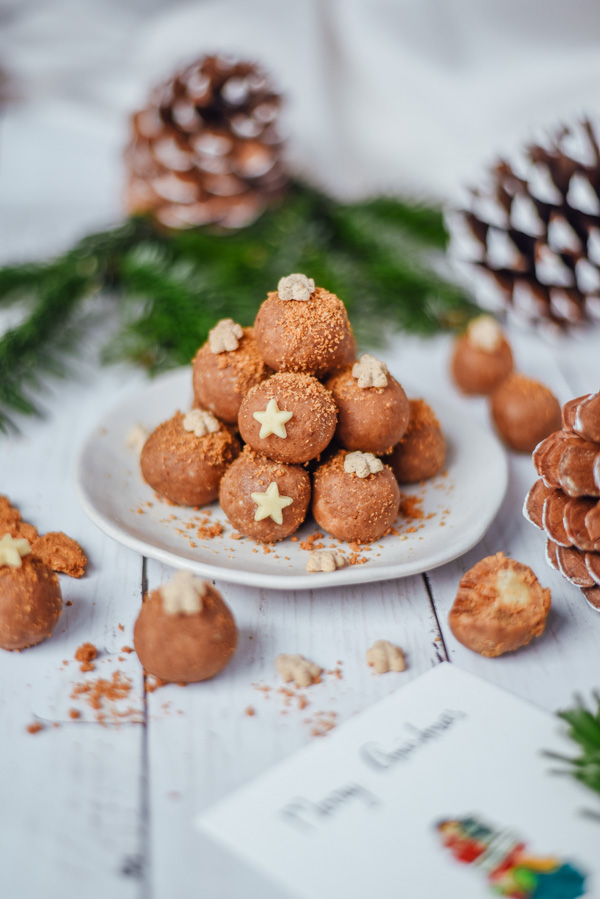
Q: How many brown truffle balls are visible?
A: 13